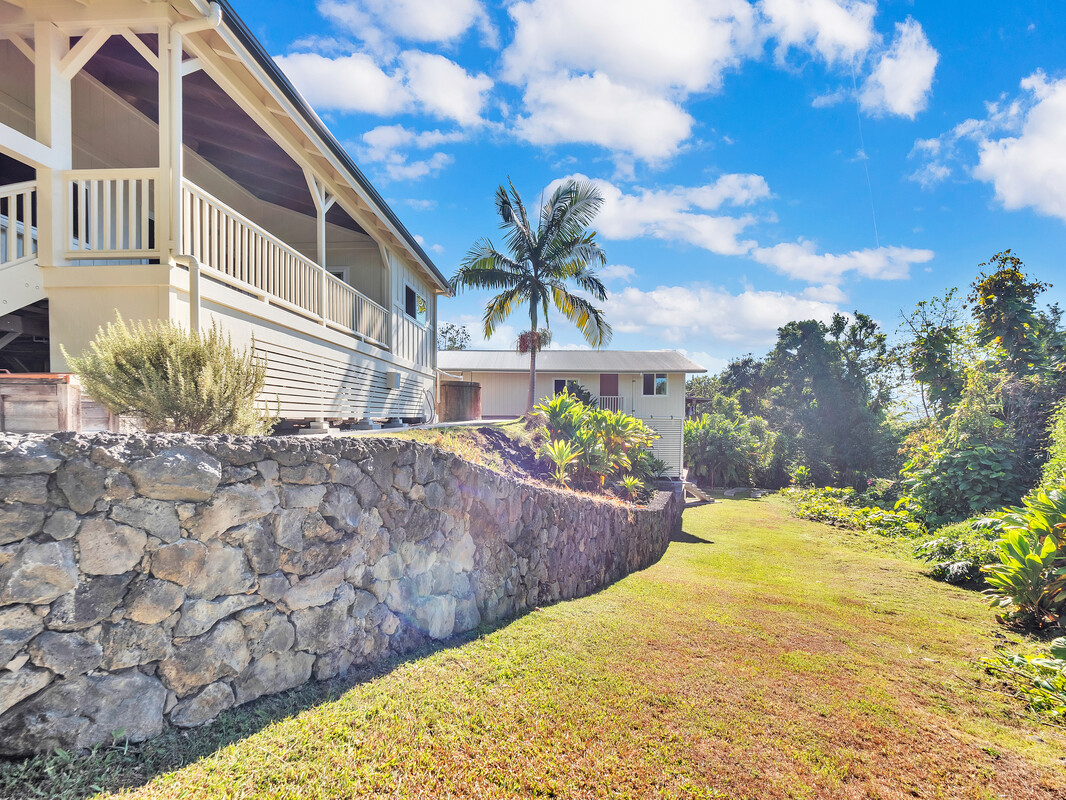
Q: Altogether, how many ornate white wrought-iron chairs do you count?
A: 0